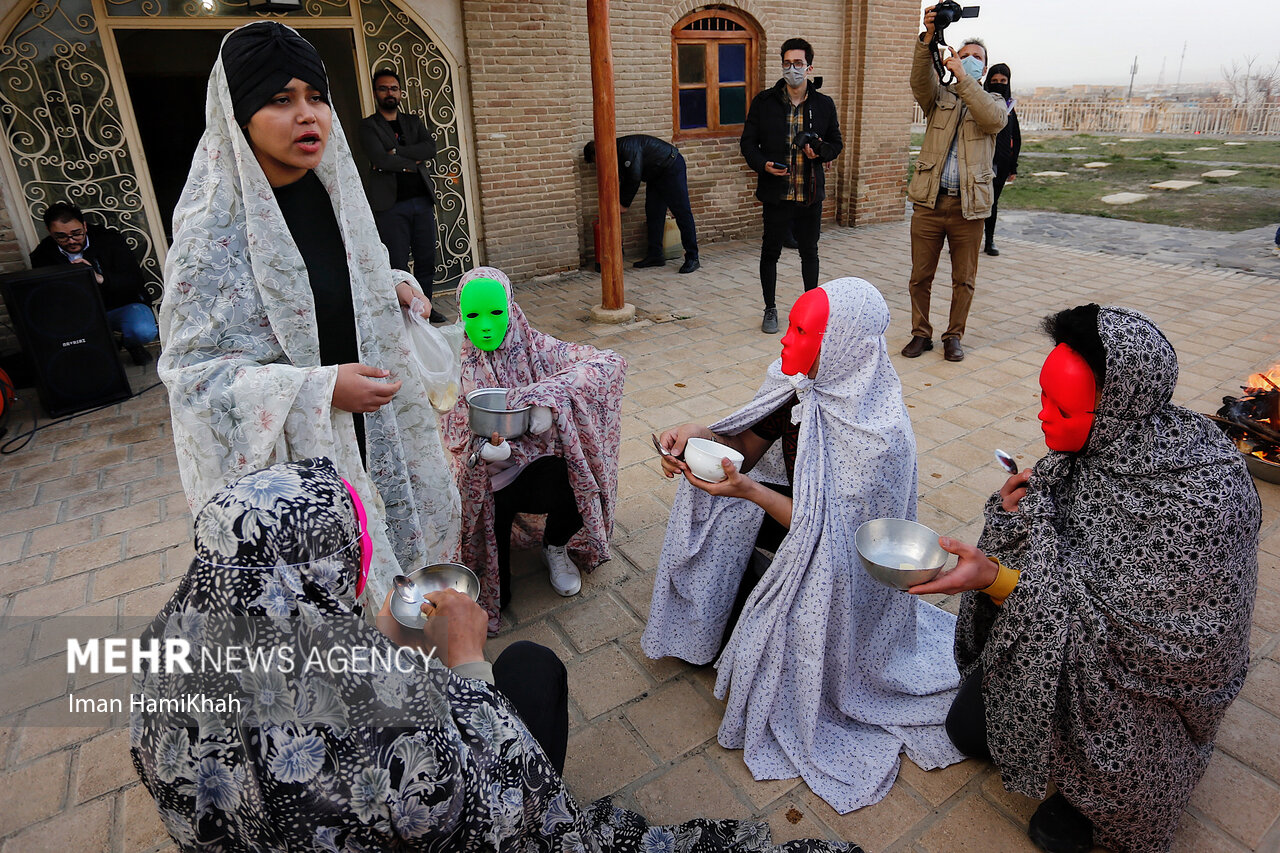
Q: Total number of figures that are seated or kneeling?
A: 5